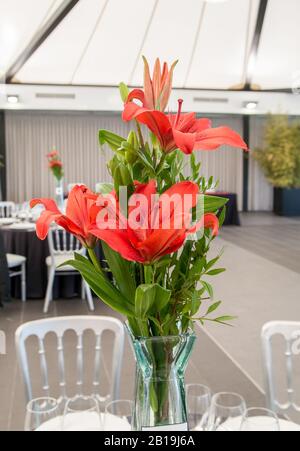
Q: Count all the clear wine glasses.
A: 6